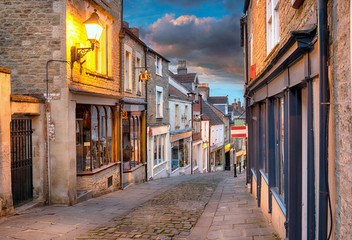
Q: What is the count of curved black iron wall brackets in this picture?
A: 1